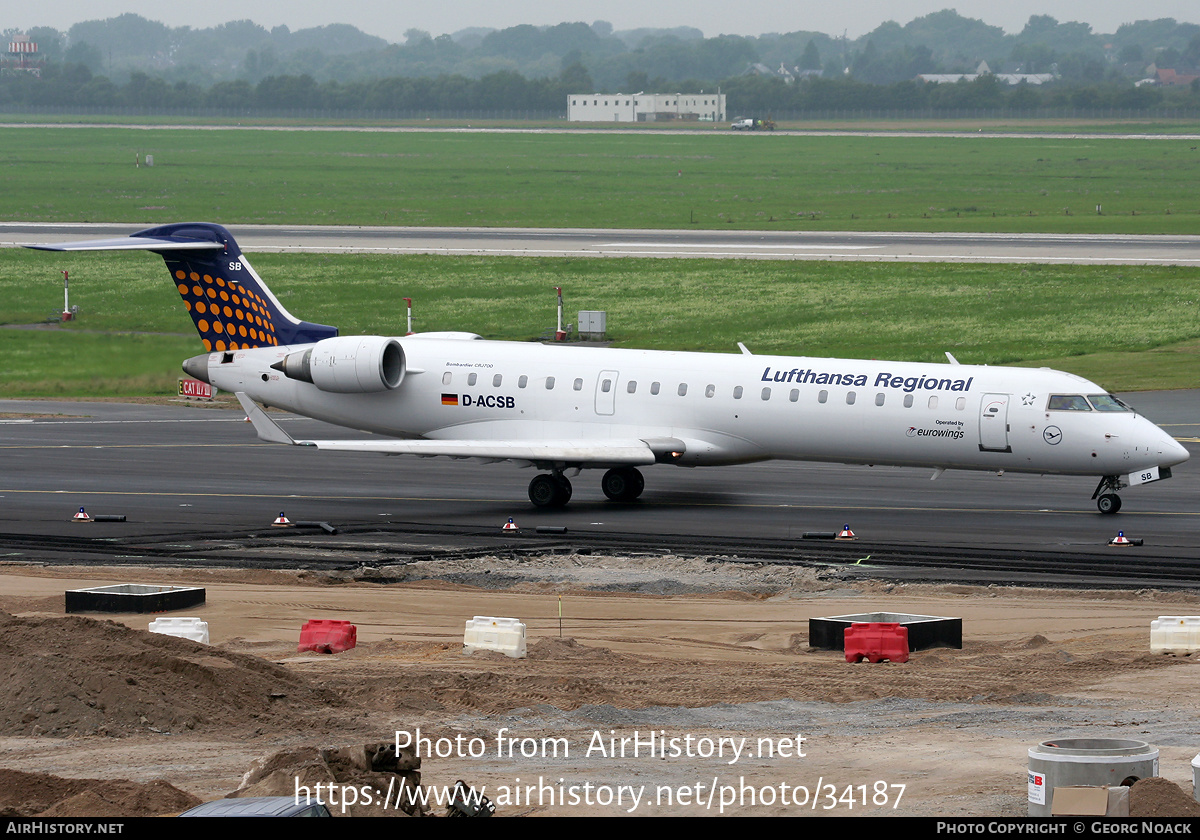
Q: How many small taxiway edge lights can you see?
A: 5